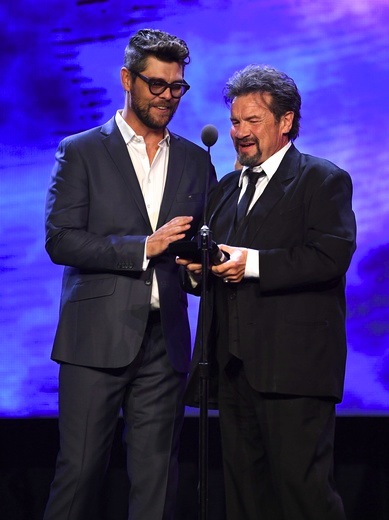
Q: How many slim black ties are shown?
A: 1